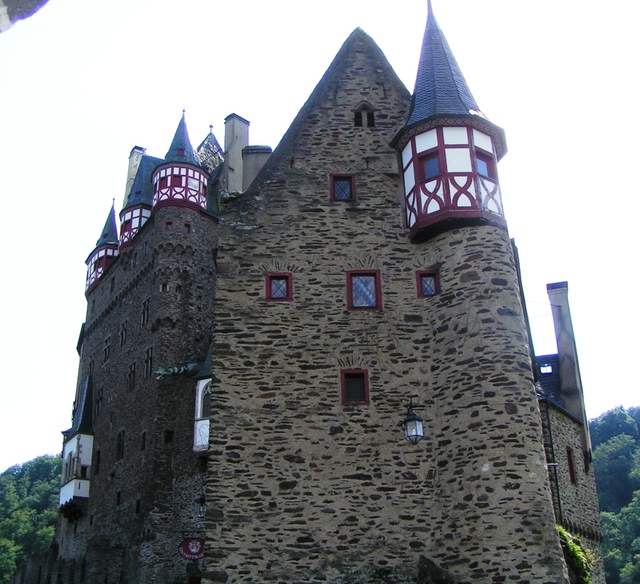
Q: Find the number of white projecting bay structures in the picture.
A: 2